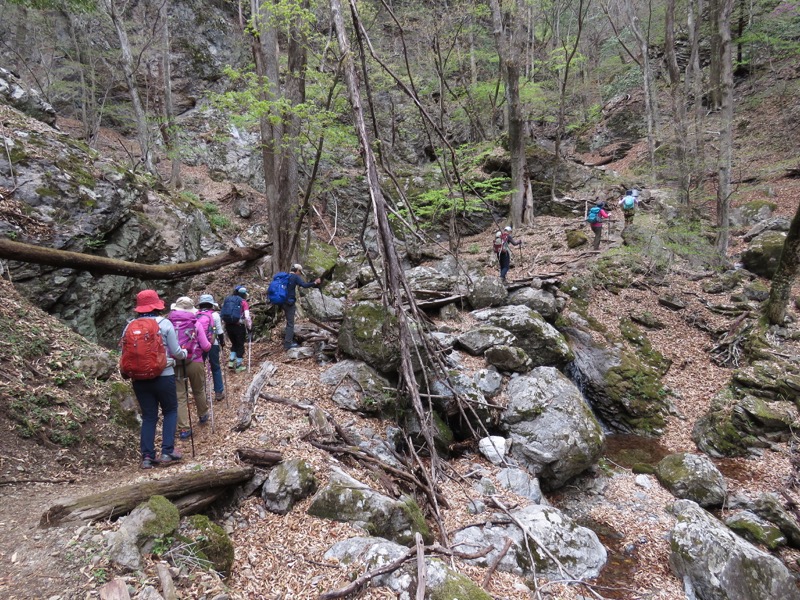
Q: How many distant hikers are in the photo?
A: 3